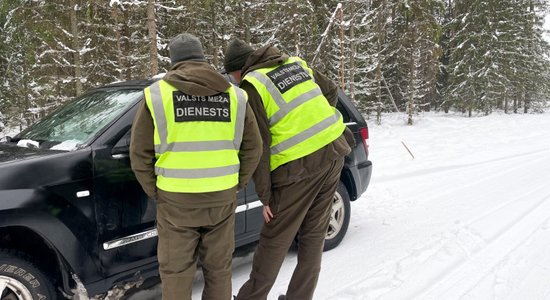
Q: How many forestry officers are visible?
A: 2